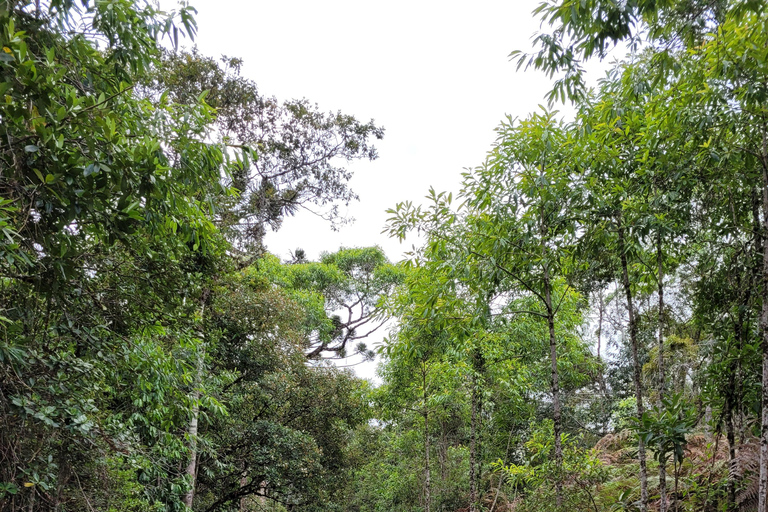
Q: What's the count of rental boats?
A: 0